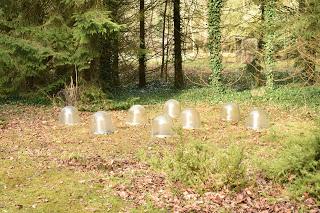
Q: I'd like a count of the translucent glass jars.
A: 8